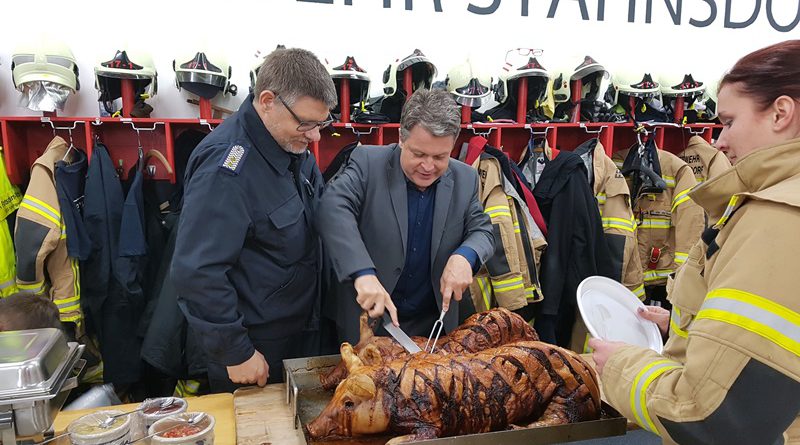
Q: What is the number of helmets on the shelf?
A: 12